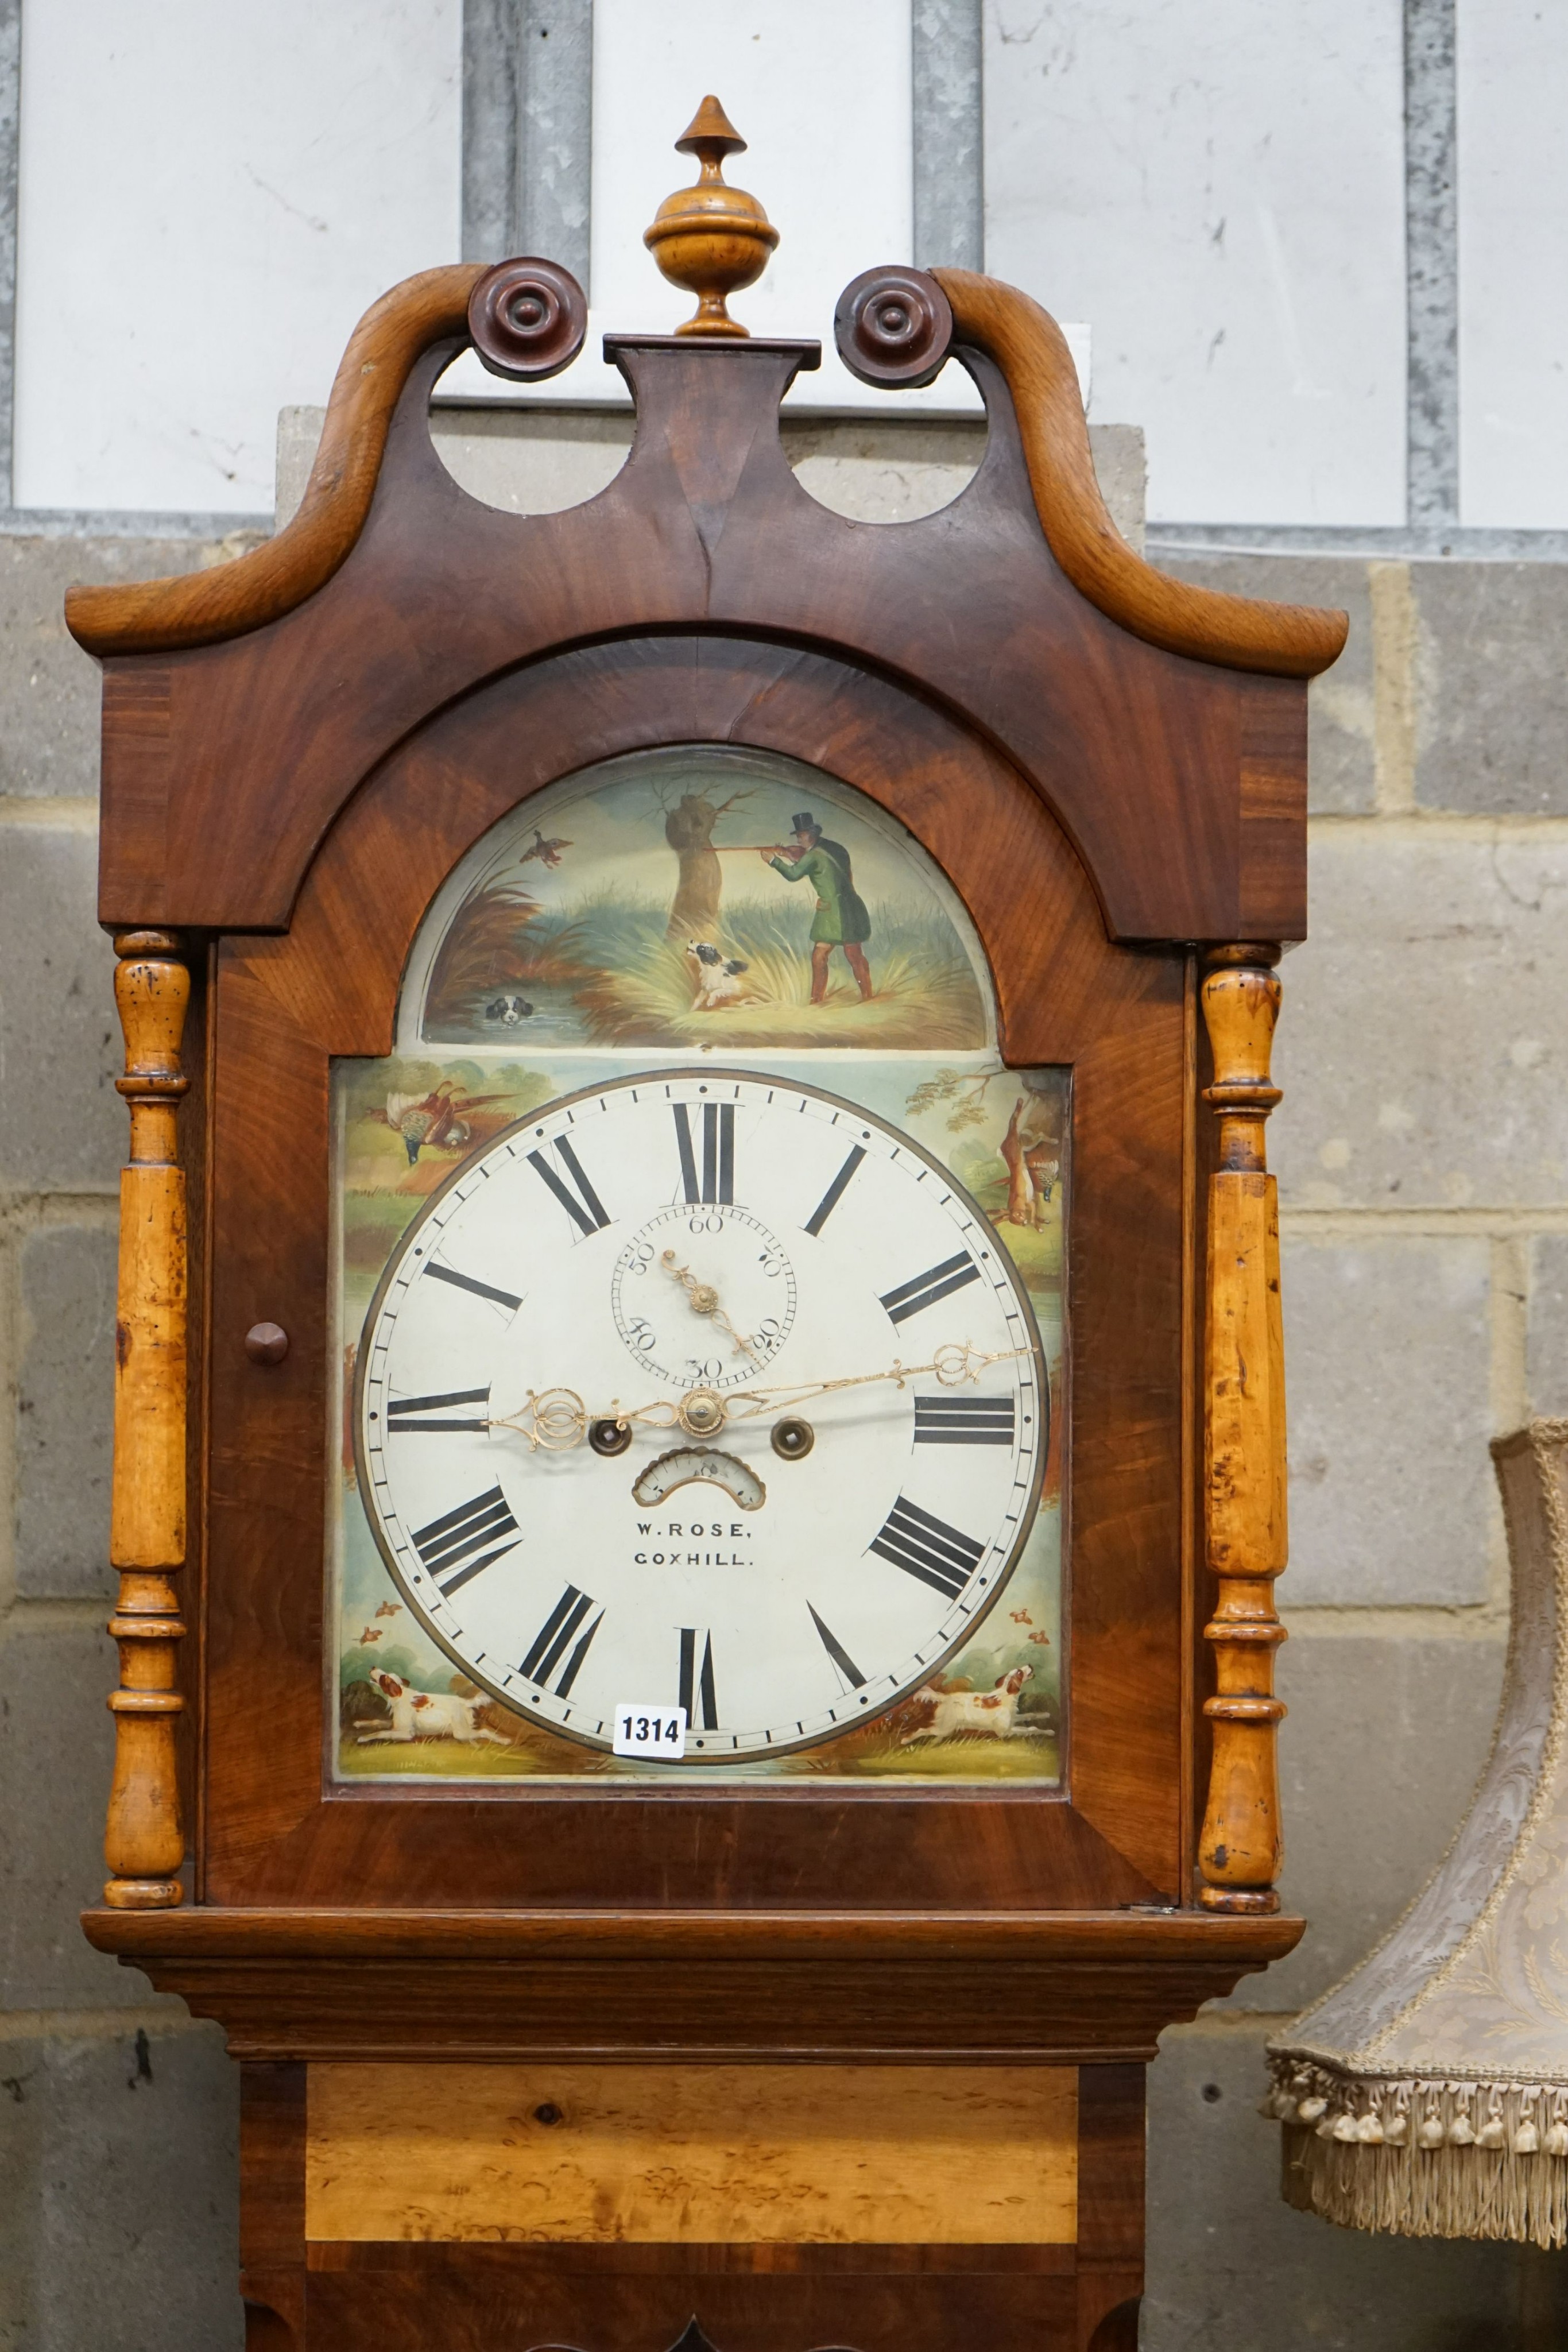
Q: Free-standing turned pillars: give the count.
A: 2